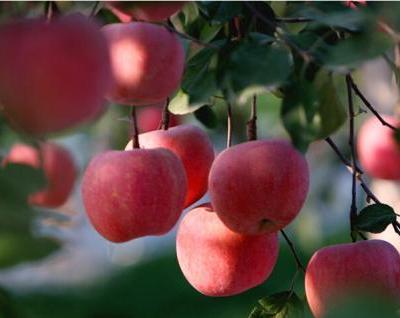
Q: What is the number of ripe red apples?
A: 11